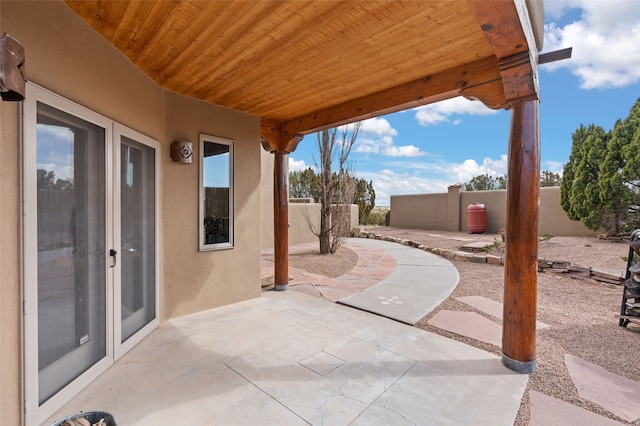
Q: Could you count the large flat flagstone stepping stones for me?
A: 4